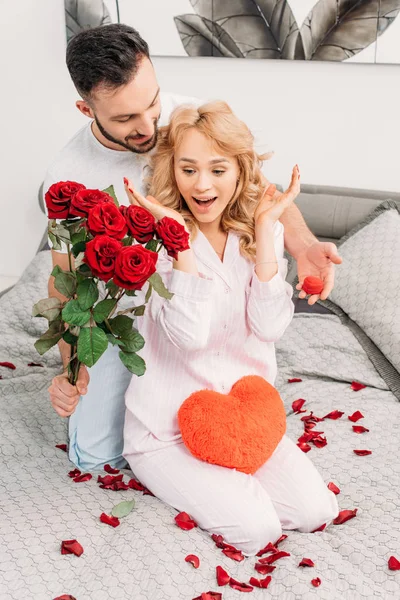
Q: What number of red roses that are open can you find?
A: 7